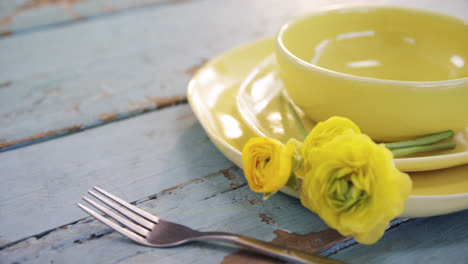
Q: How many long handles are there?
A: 1